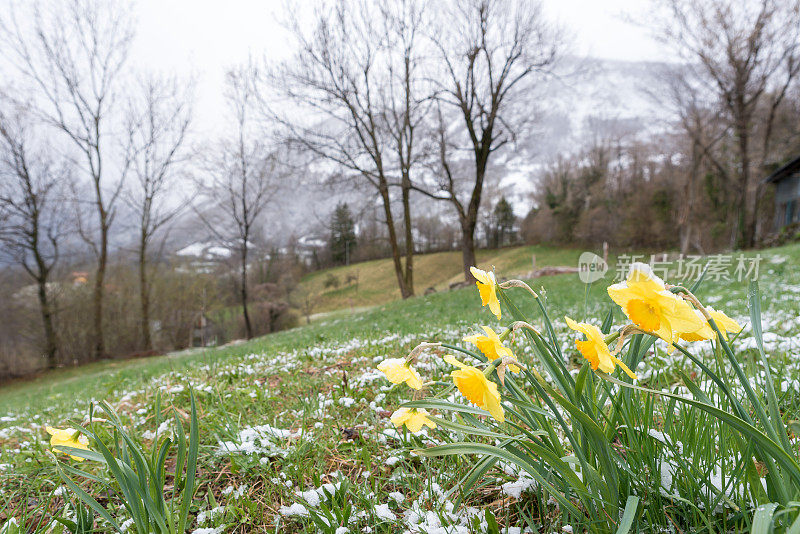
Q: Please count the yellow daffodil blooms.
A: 9